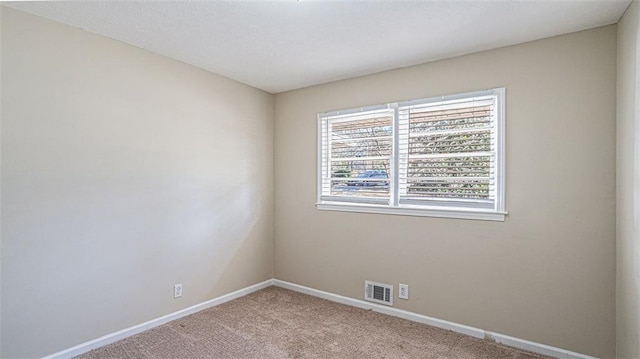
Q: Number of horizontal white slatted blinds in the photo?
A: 2